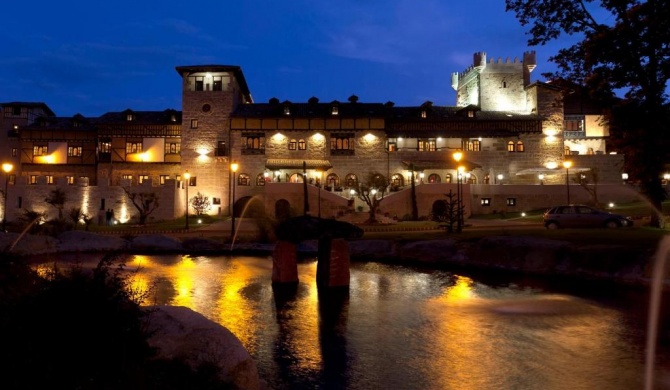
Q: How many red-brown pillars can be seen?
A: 2